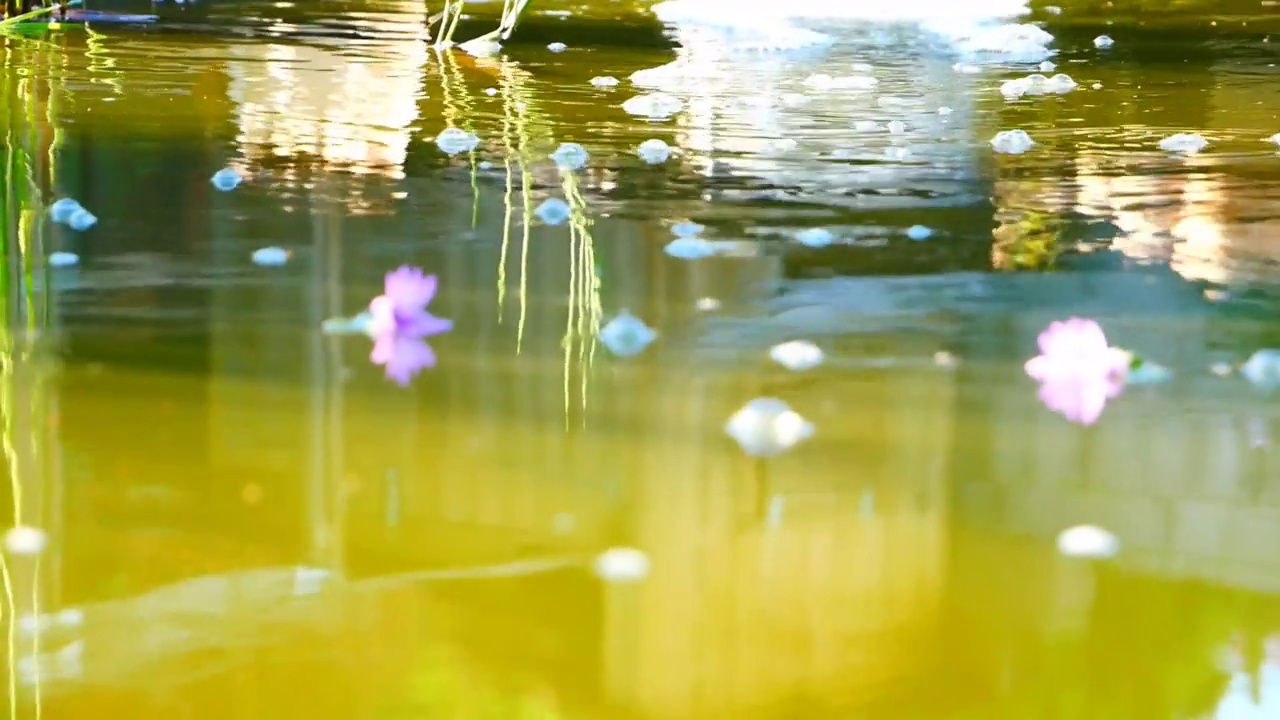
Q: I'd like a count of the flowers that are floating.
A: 2